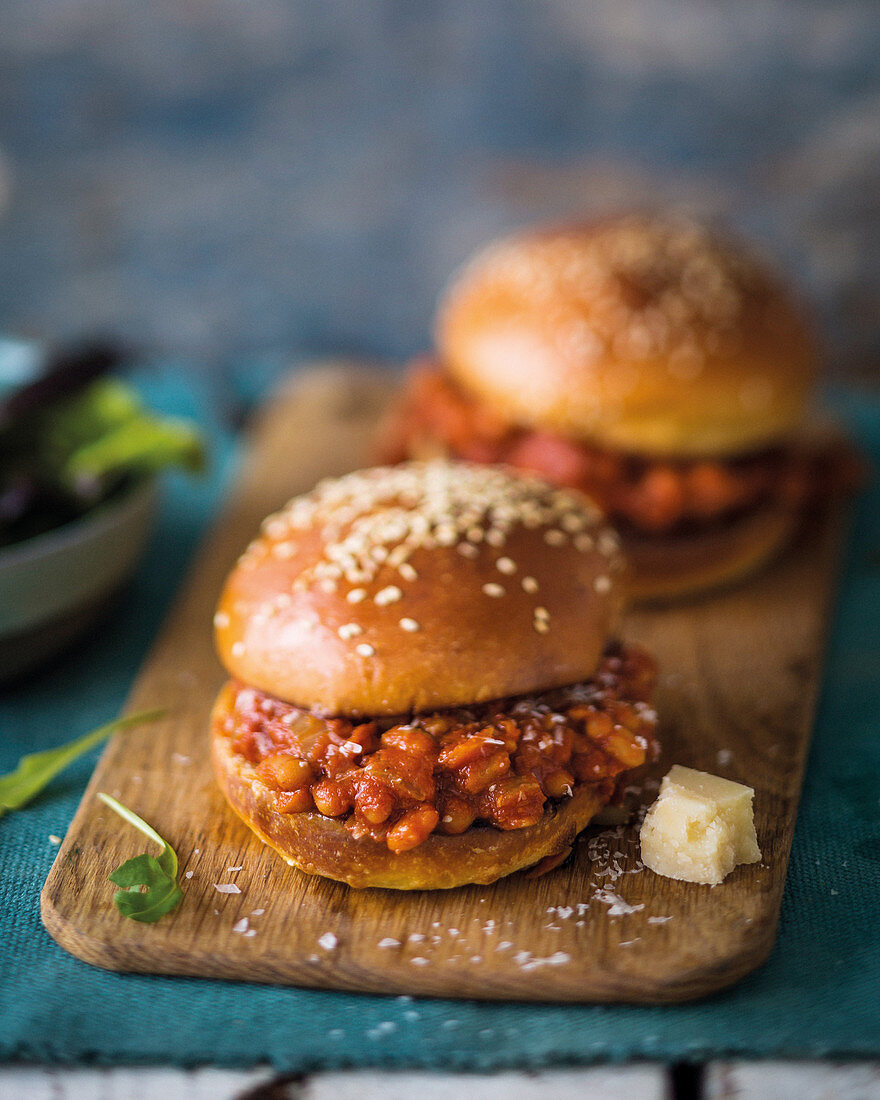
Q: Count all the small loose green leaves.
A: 2